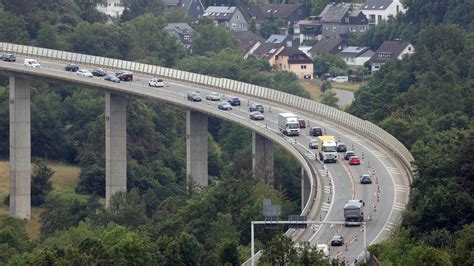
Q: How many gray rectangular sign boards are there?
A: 2